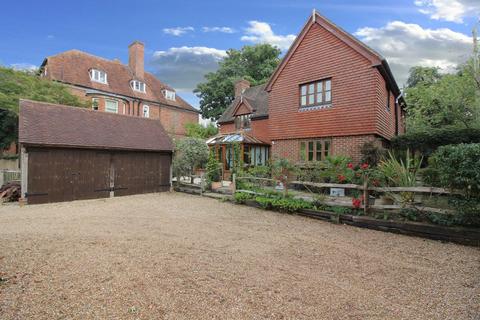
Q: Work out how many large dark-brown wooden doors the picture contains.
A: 2